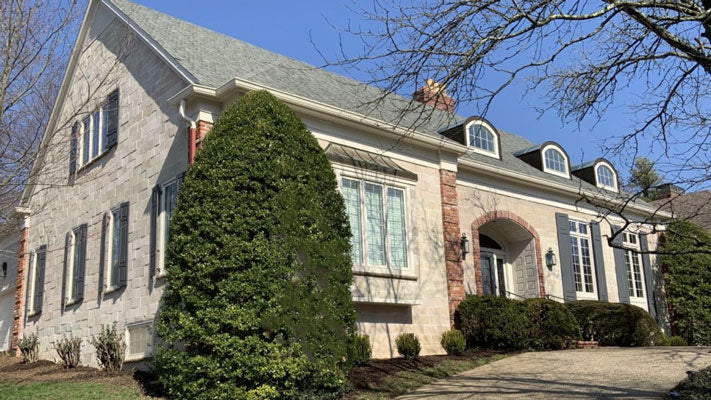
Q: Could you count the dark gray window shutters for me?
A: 14